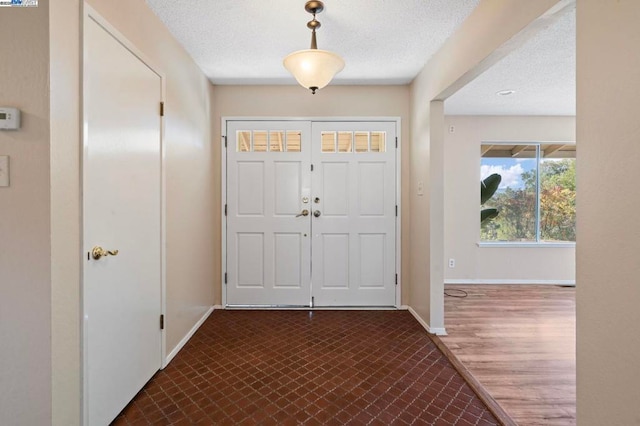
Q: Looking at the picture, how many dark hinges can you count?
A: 8